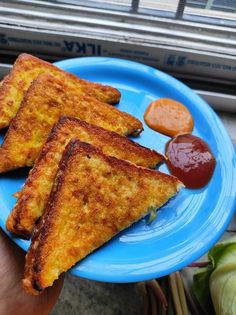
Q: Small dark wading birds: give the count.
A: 0